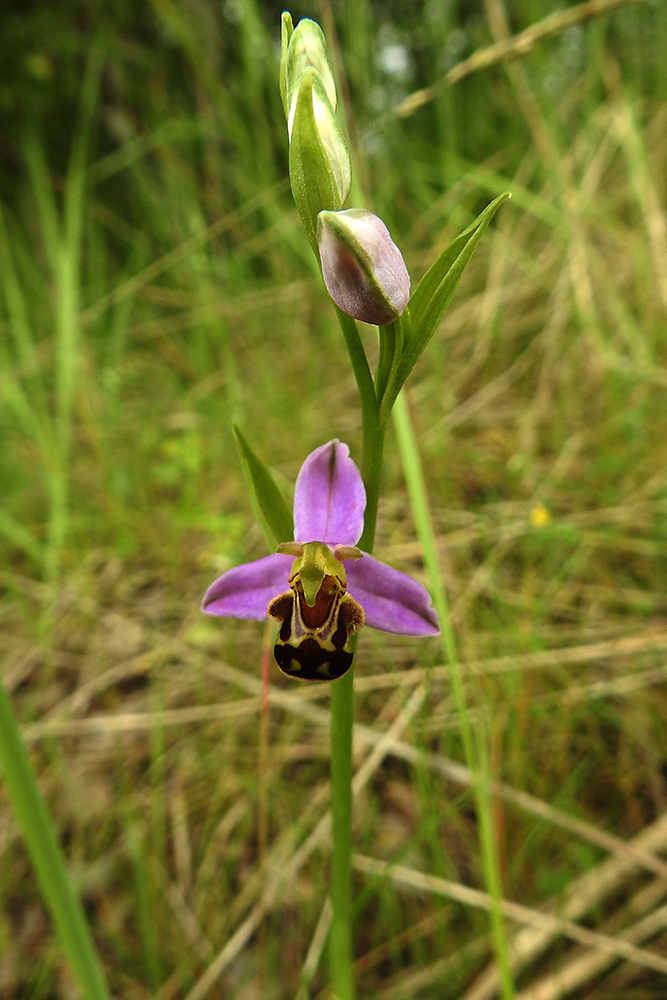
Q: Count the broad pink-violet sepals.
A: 3